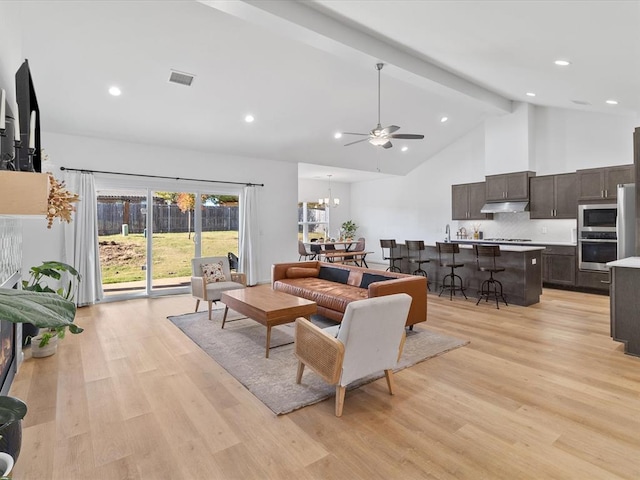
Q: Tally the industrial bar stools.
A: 4